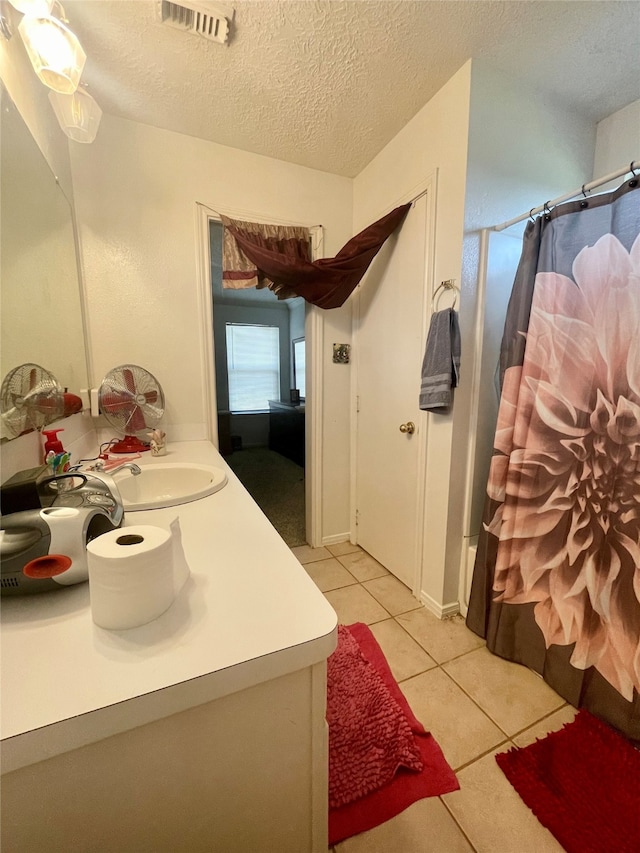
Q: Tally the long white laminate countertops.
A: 1